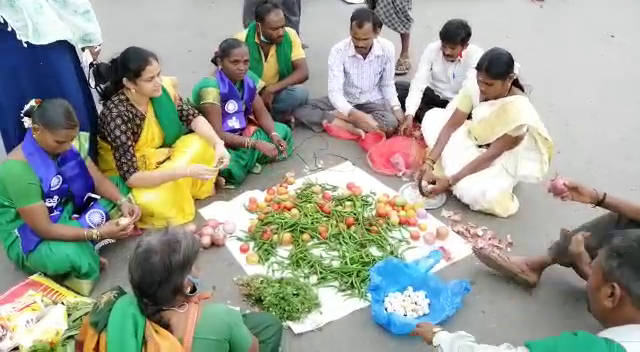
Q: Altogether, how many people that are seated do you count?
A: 10